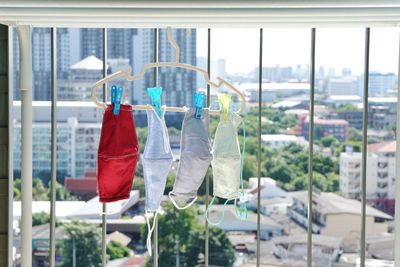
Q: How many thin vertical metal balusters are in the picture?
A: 7